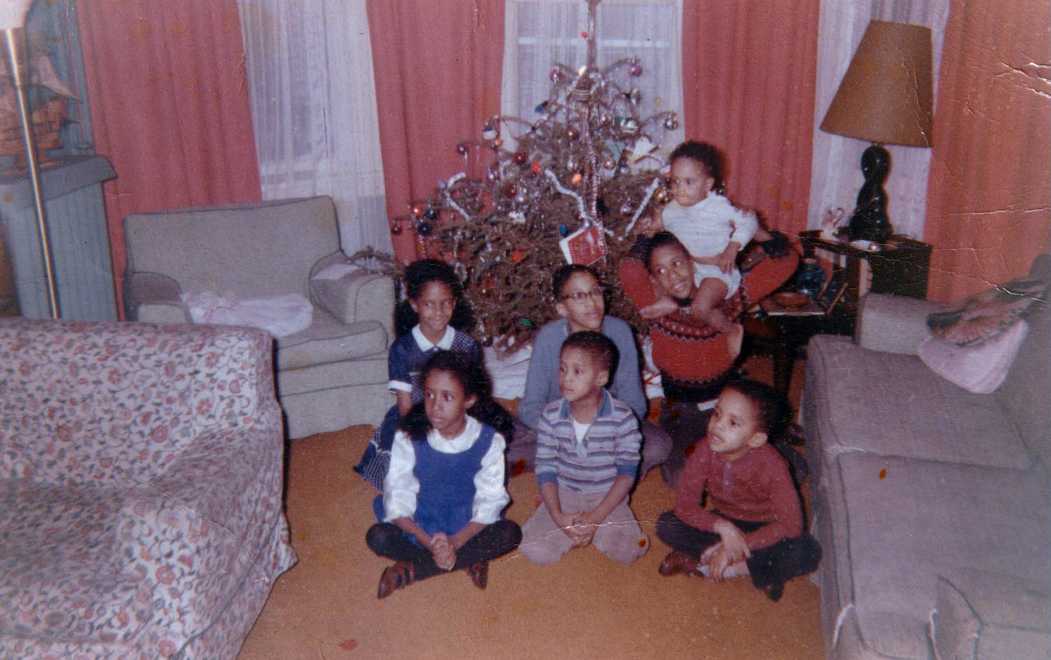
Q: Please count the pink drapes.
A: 4